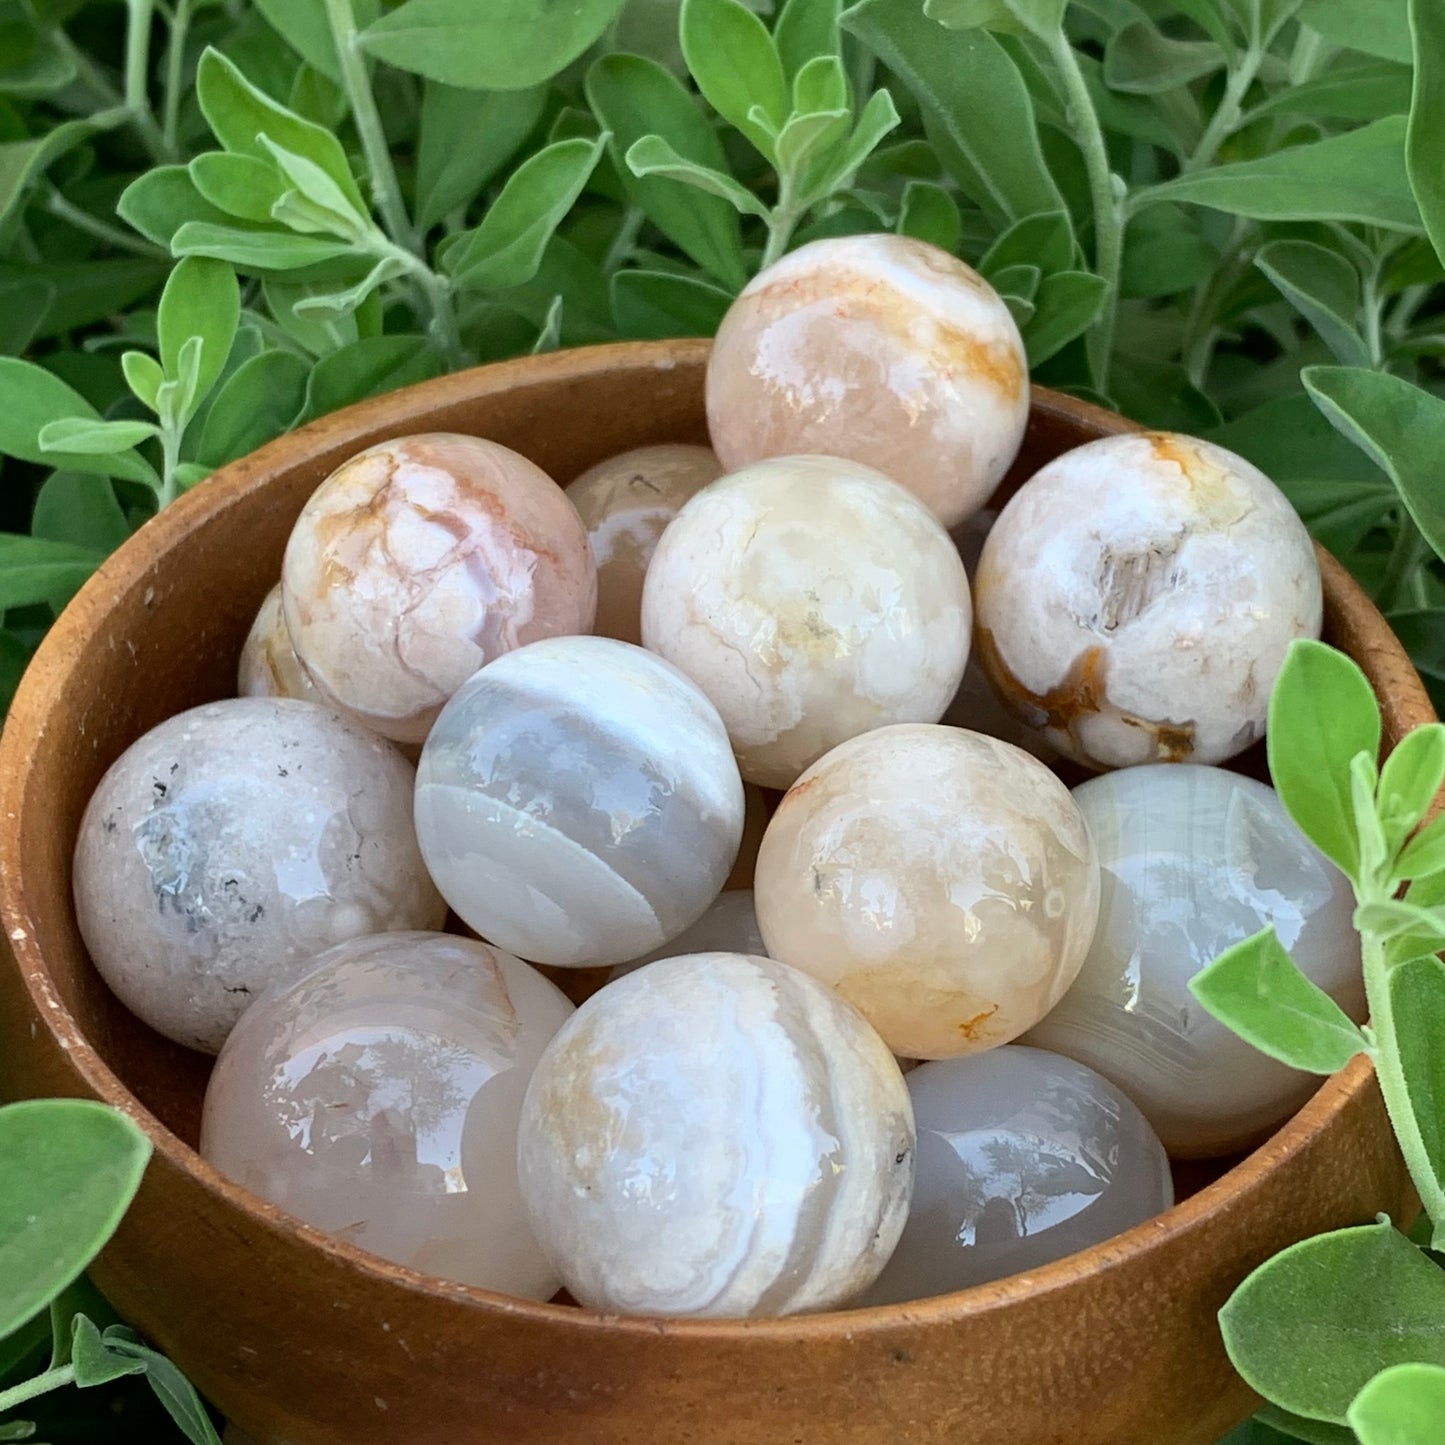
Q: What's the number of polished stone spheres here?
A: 15